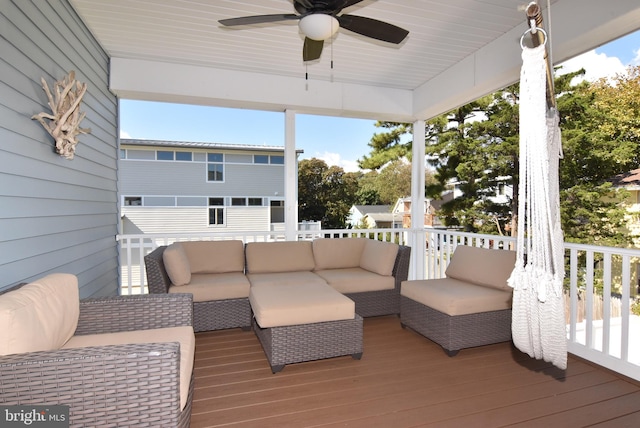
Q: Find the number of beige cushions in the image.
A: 13